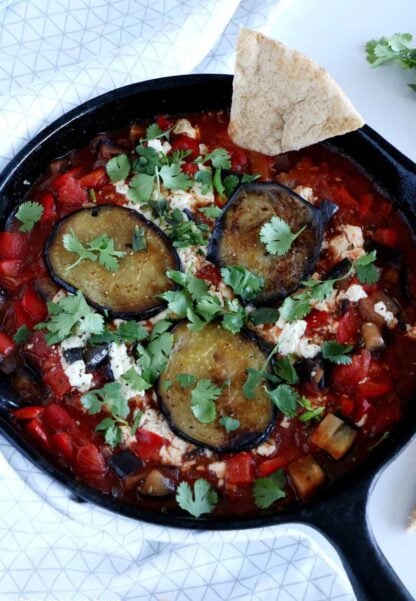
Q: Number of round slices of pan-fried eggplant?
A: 3